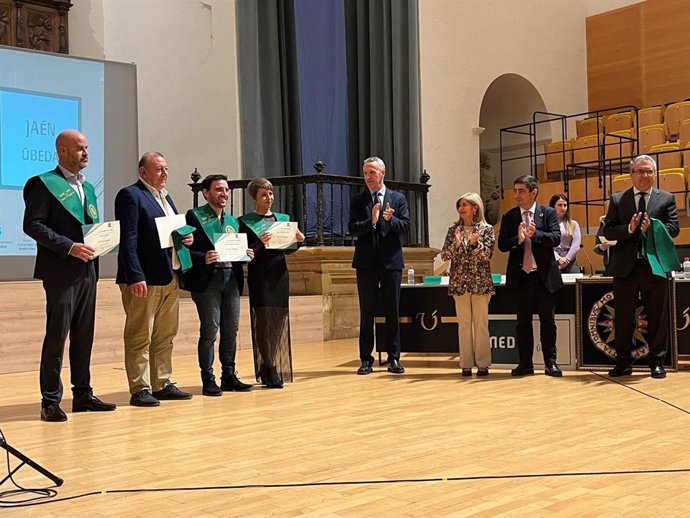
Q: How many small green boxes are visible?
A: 2